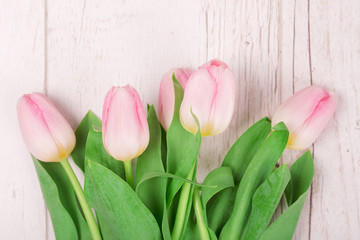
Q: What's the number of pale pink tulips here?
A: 5